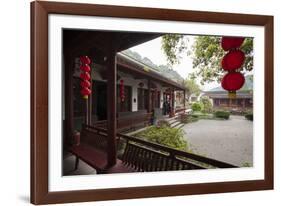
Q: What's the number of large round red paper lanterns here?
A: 3